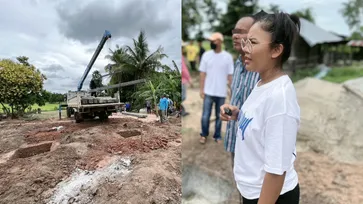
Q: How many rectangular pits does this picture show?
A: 2